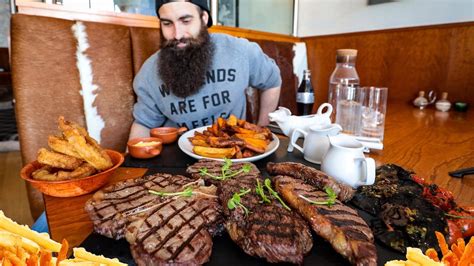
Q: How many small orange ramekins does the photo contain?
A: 2